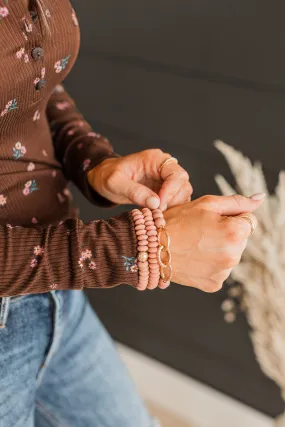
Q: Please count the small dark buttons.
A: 3